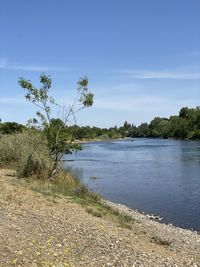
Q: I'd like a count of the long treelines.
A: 1